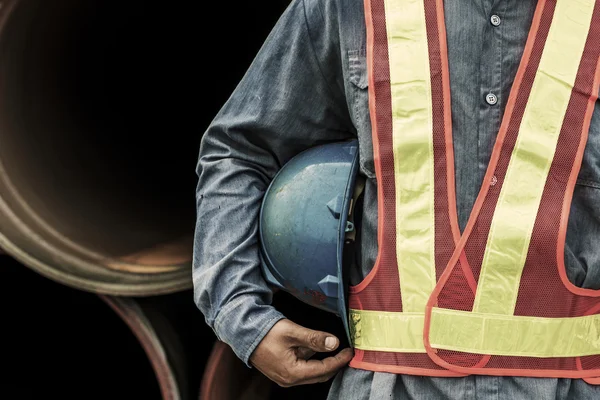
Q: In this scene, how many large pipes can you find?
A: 3